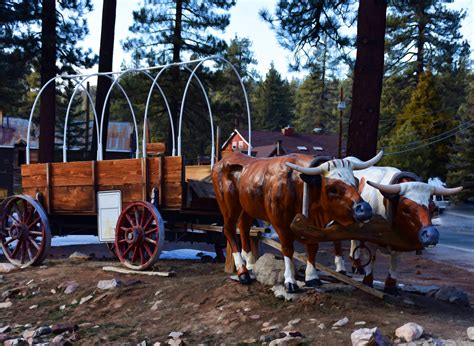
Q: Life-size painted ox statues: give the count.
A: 2